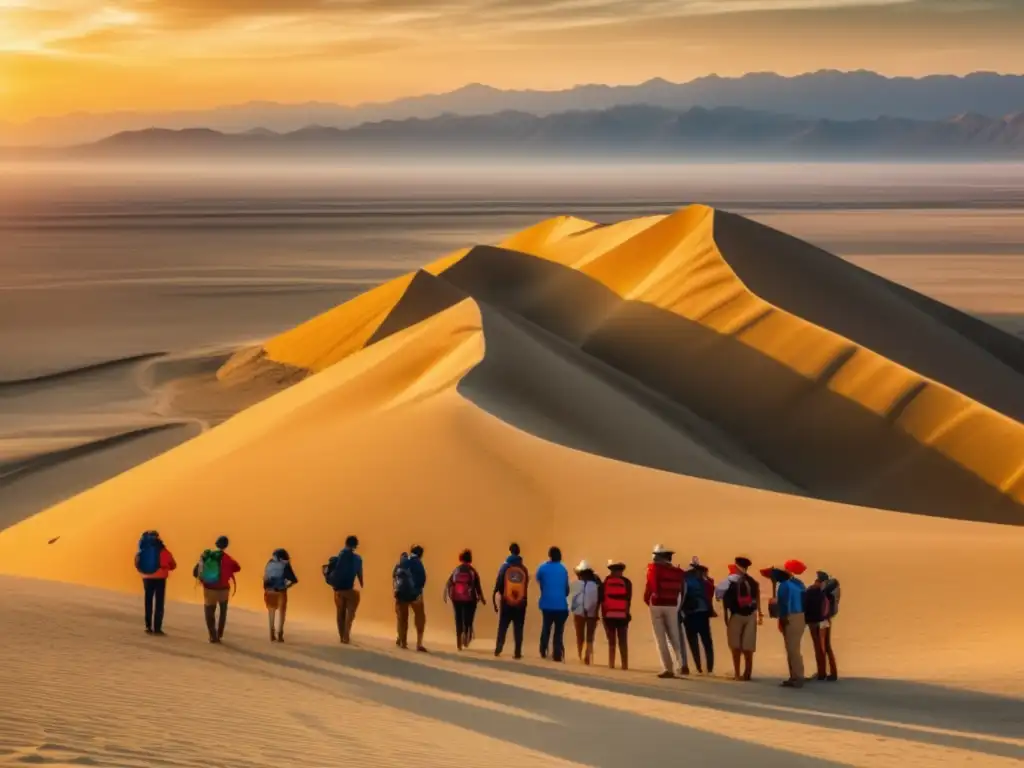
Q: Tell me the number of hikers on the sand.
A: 15